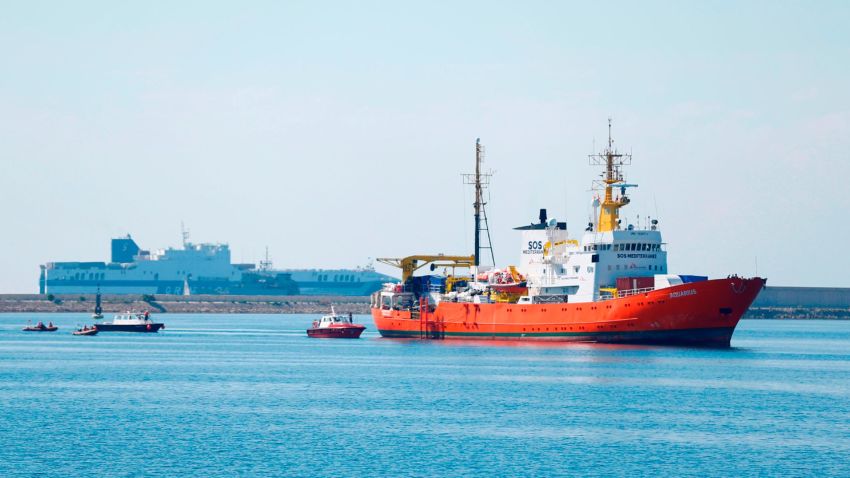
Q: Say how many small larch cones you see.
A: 0